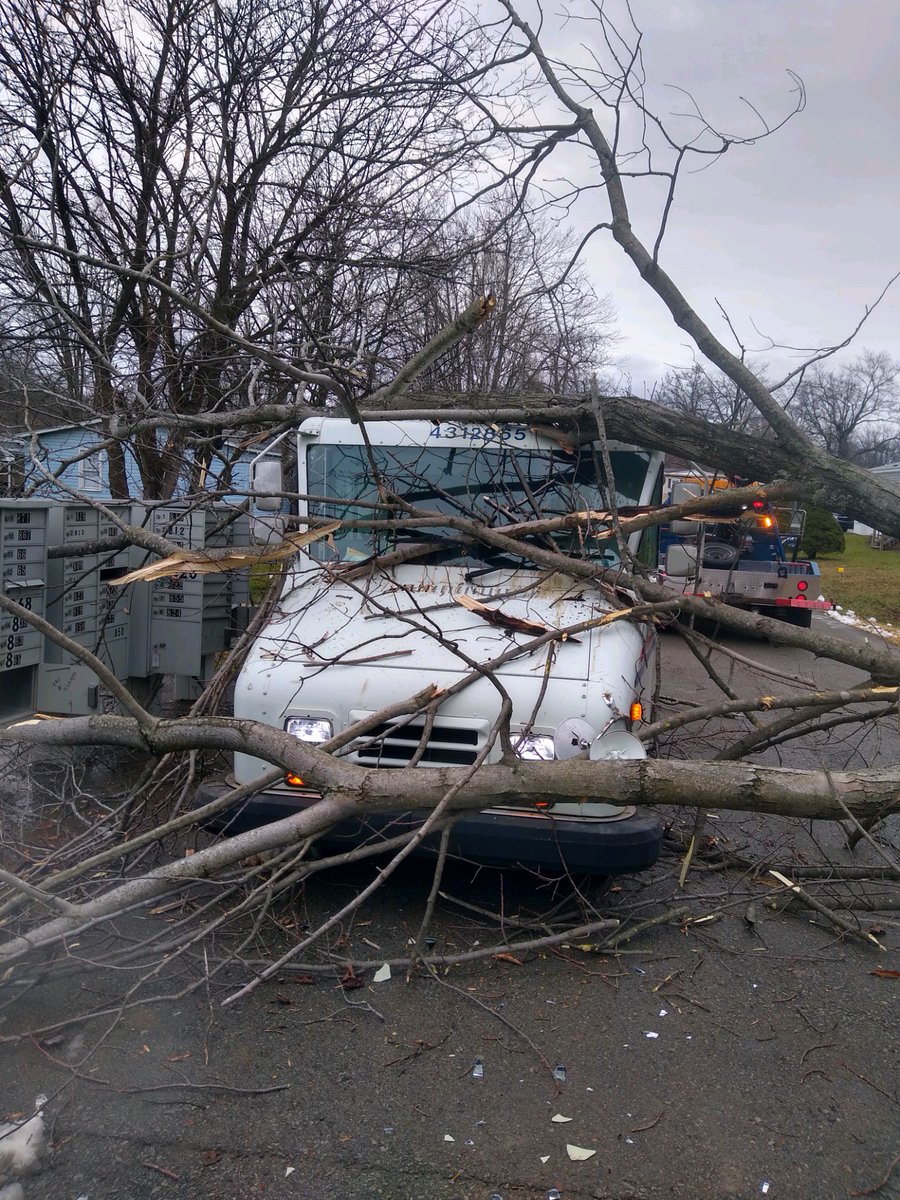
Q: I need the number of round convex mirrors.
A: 2